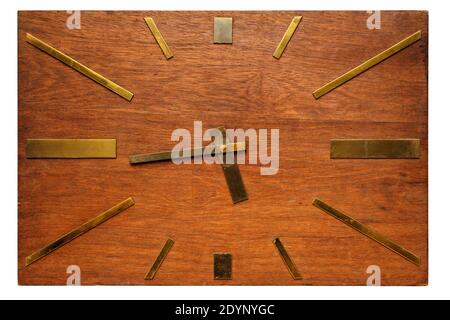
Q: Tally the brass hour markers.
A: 12